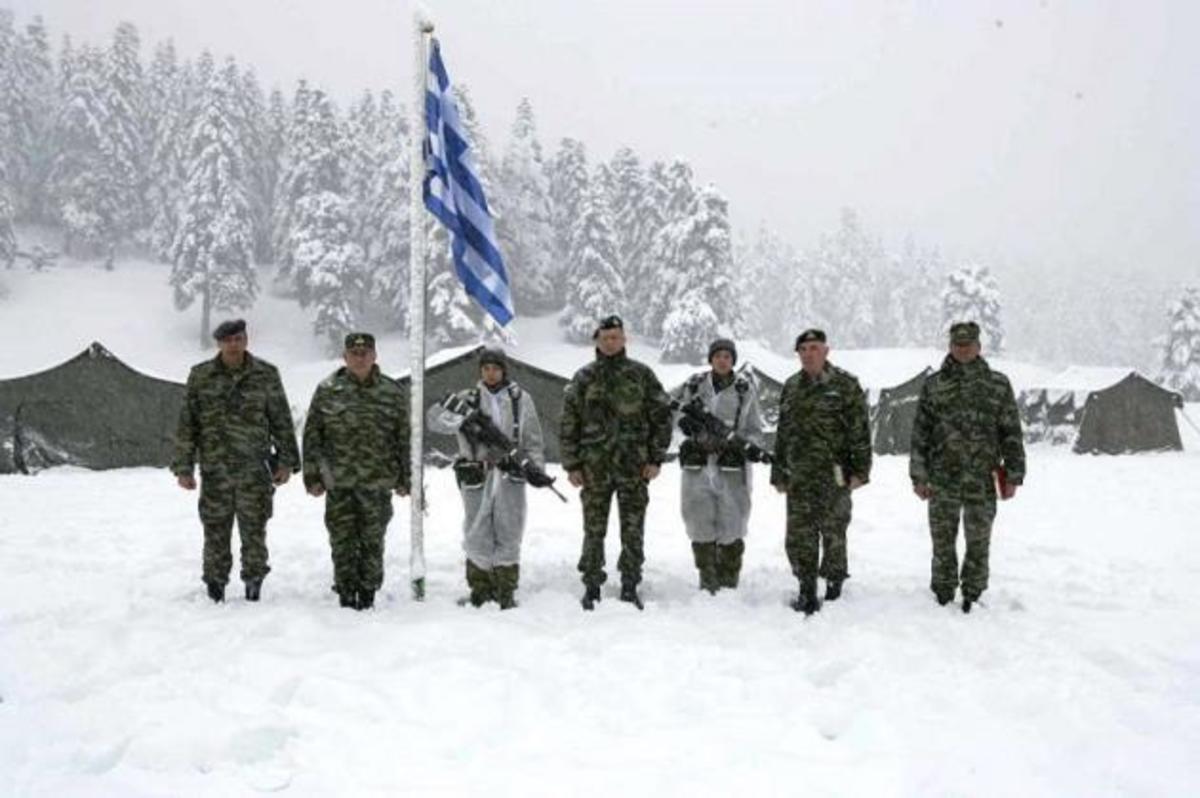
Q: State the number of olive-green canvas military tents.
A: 5